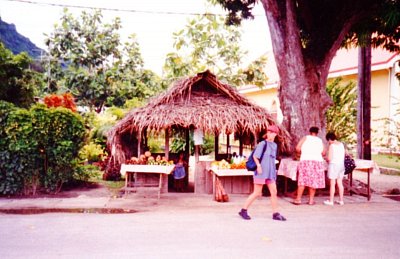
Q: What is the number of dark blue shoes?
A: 2